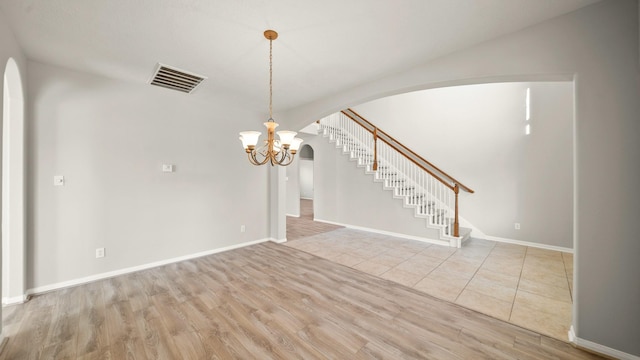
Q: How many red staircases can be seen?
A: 0